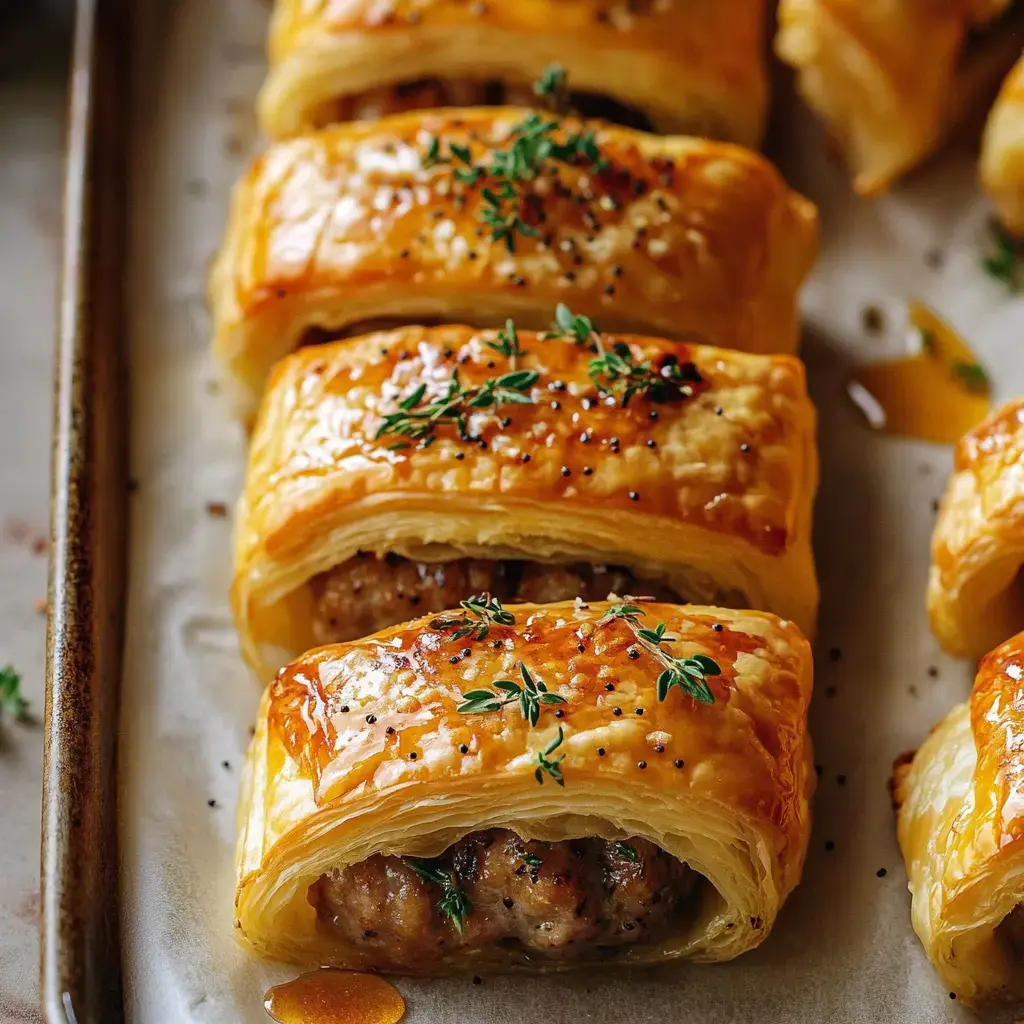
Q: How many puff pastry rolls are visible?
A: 8